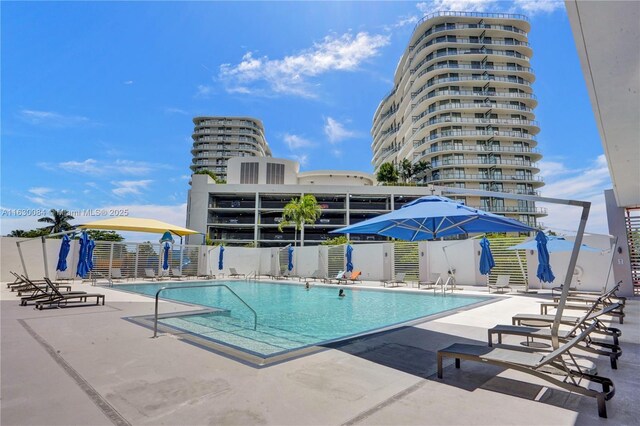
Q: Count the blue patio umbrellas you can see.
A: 11